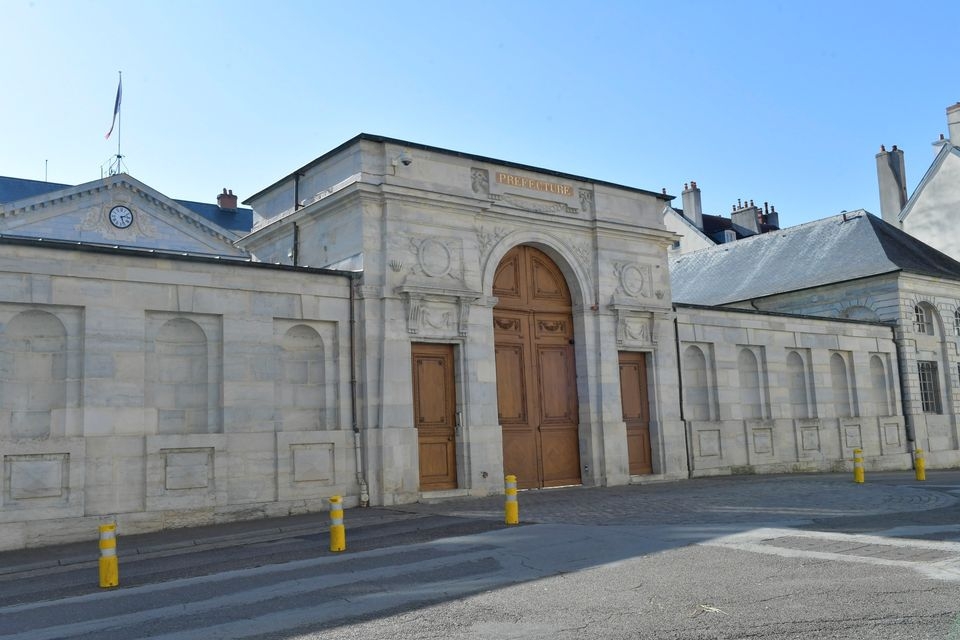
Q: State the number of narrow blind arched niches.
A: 8